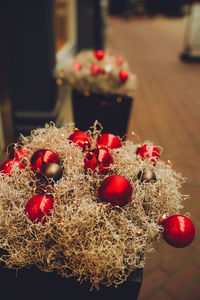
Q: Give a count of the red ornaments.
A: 15